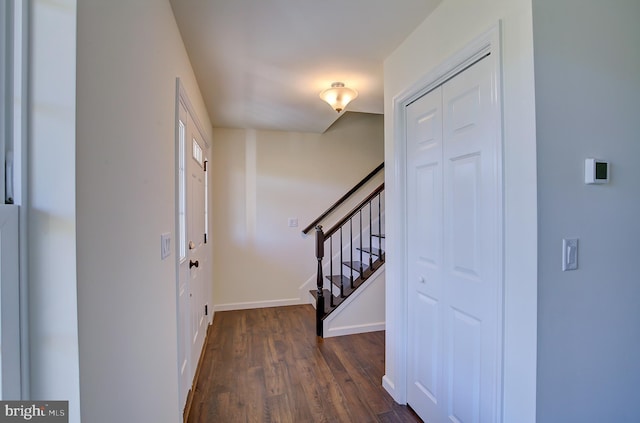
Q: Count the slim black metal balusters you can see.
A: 6